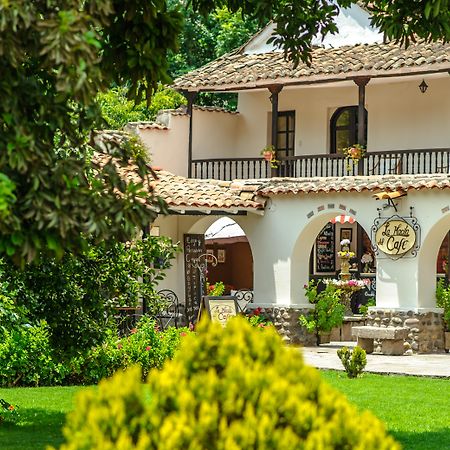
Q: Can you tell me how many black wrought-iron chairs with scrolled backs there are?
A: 2